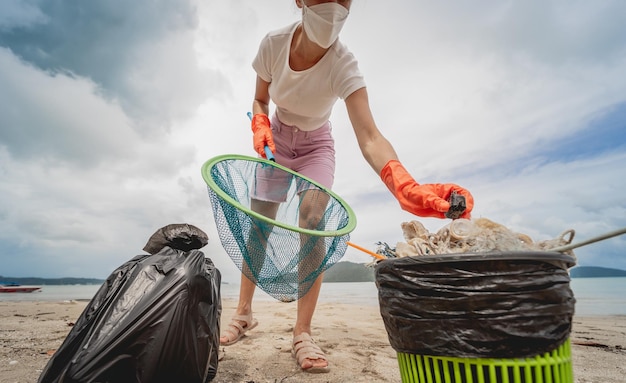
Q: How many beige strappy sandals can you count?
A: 2